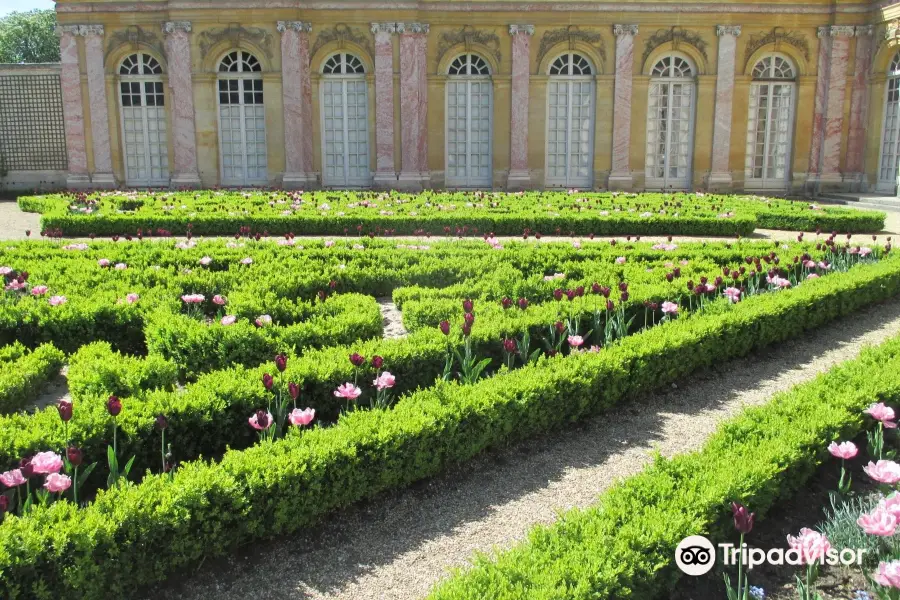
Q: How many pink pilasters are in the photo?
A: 12